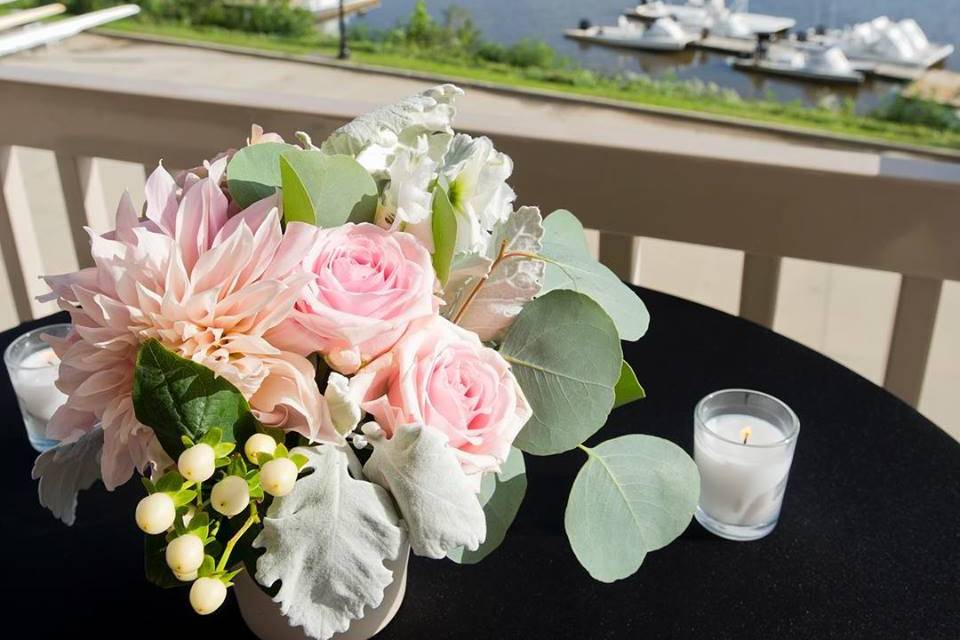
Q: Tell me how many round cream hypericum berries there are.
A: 8